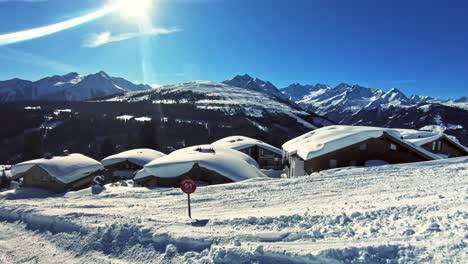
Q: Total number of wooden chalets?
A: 6